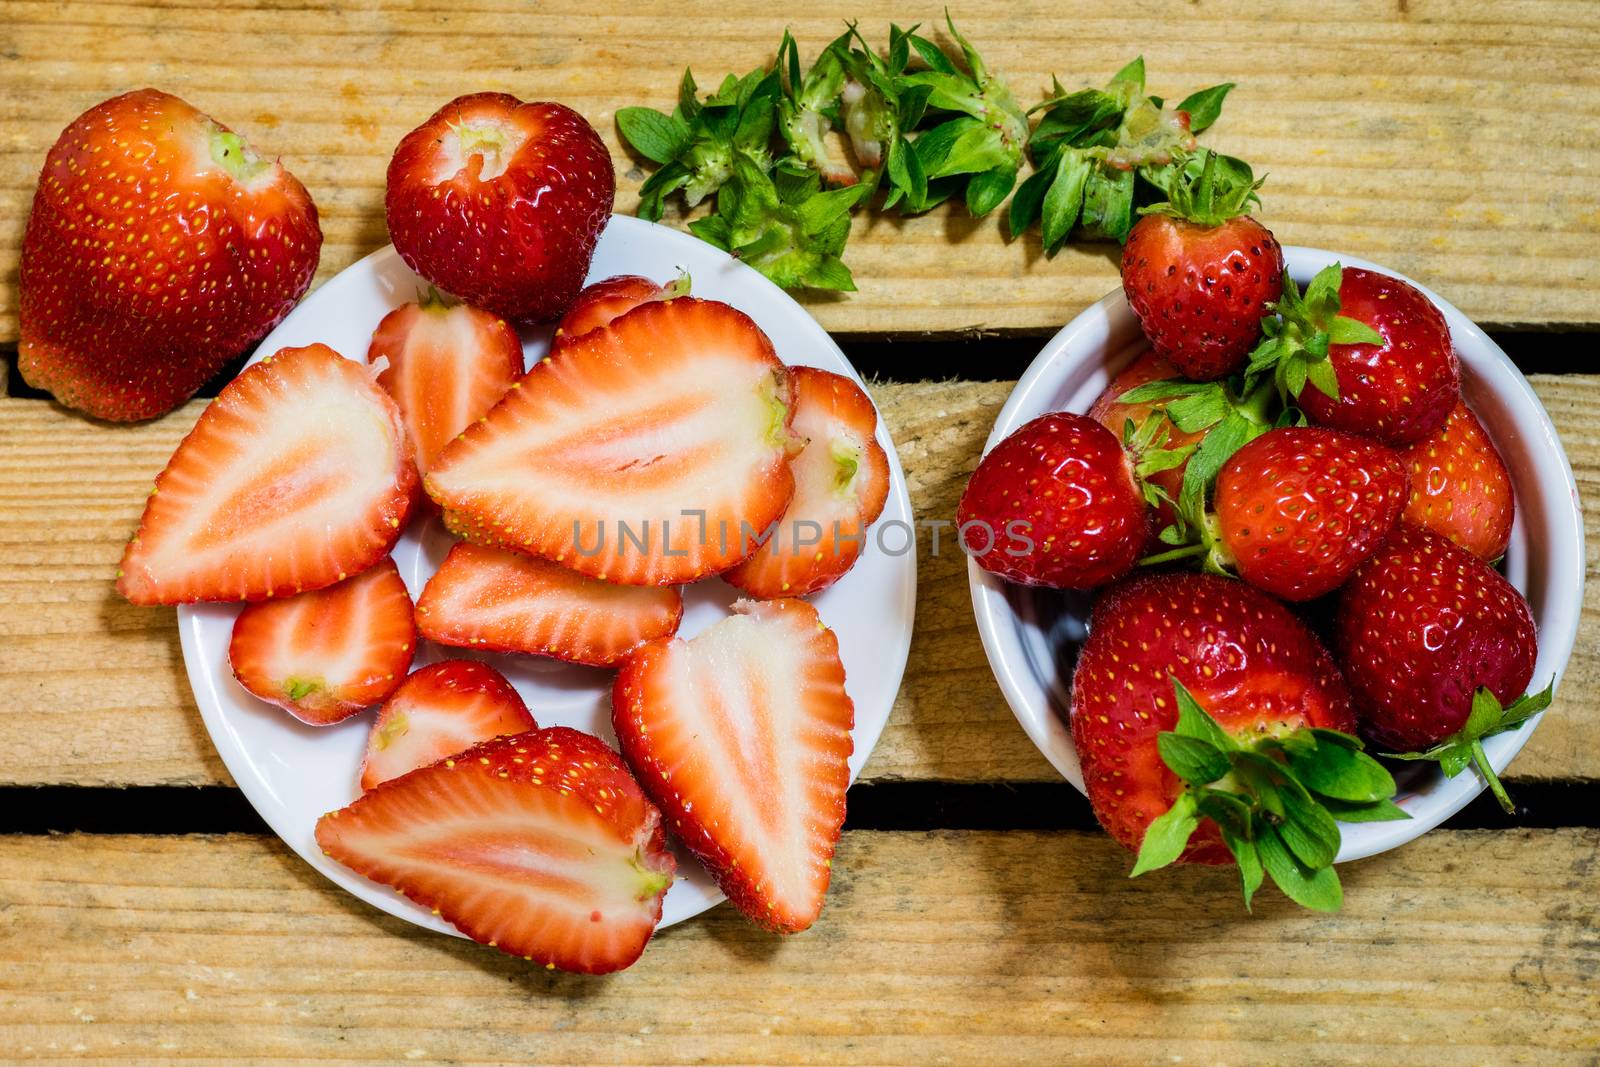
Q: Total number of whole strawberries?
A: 10